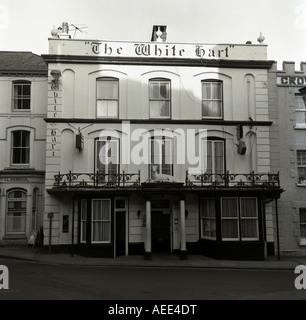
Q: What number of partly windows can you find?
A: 3